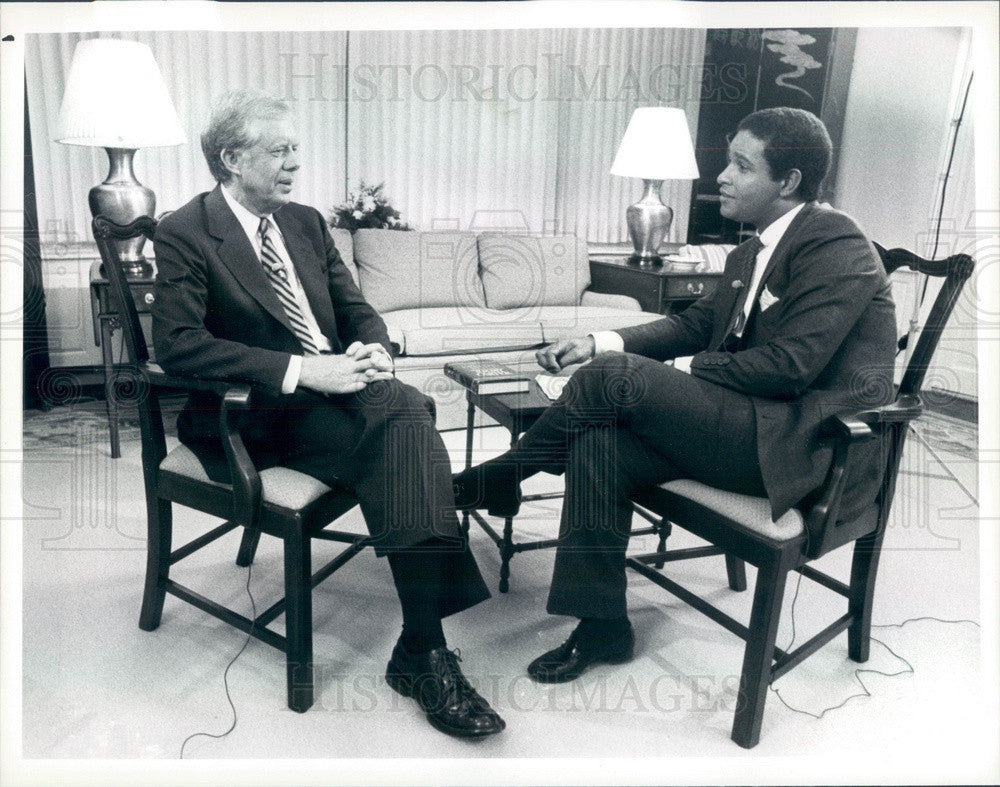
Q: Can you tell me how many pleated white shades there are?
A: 2